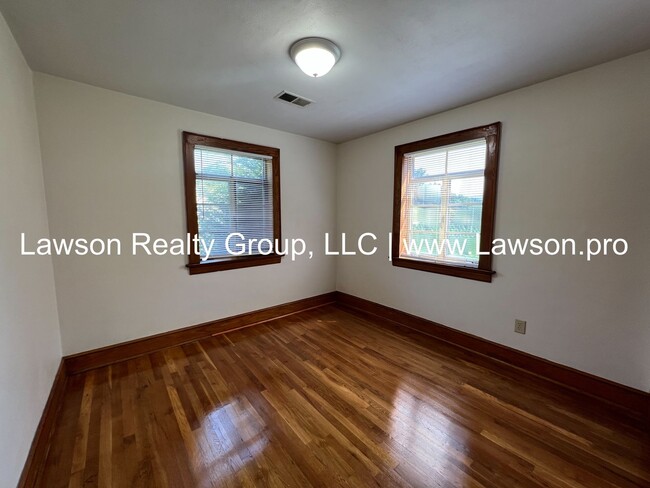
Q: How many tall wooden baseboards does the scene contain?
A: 3